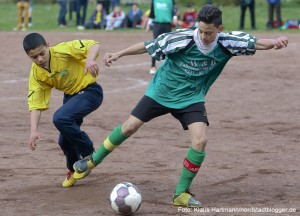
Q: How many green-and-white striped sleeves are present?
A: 2